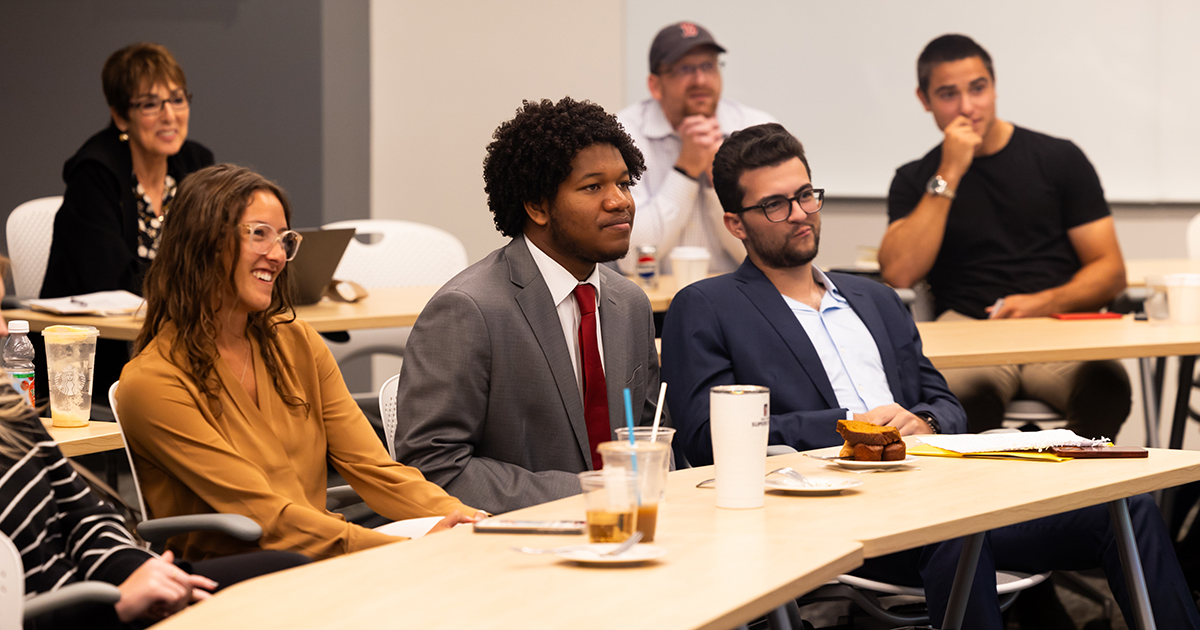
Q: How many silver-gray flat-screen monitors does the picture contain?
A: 0